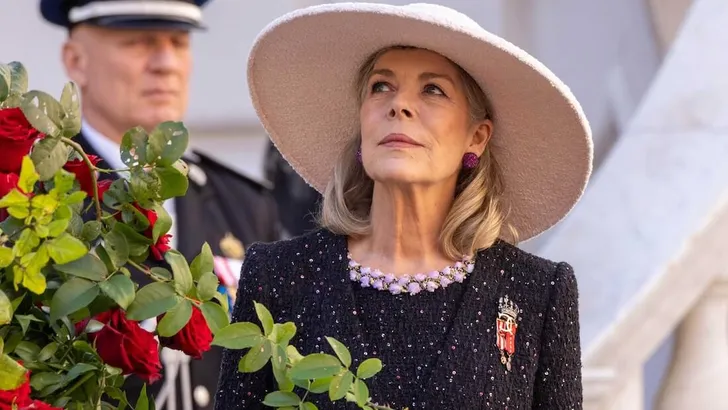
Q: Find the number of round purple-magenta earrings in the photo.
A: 2